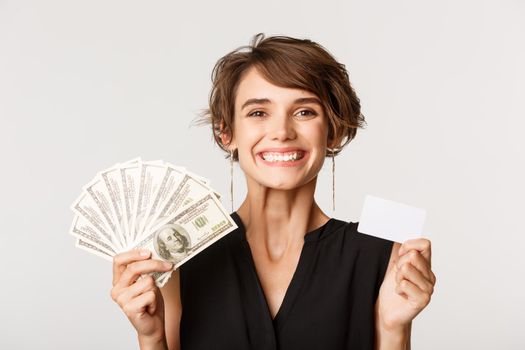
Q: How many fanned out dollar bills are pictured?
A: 10